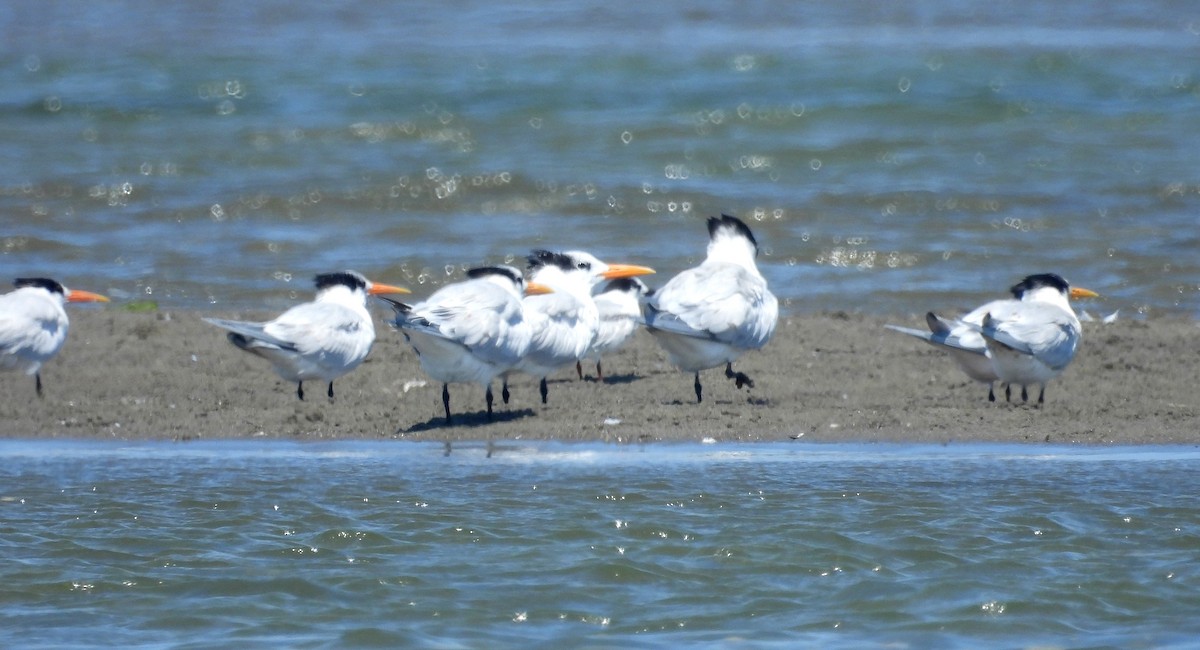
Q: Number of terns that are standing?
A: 8